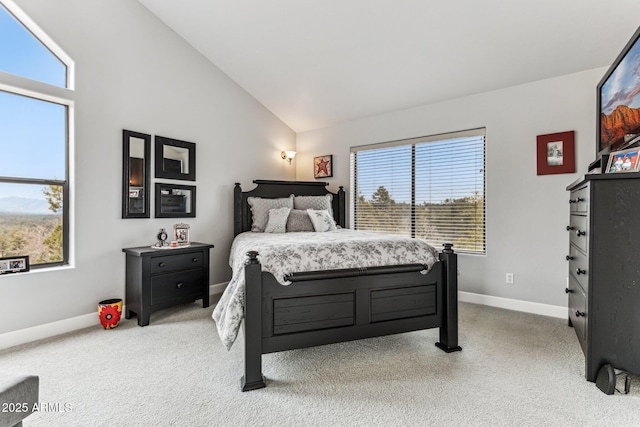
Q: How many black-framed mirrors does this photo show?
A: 3